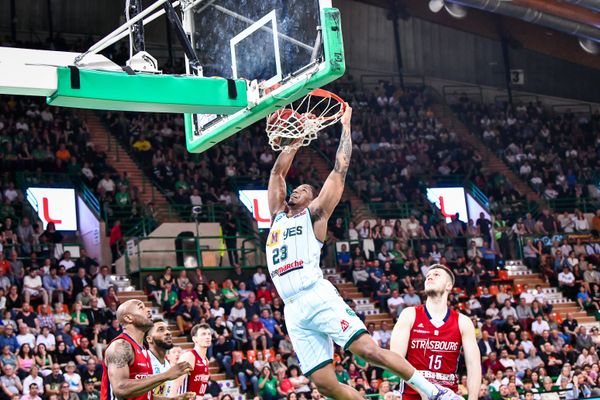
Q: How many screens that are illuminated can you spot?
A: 3